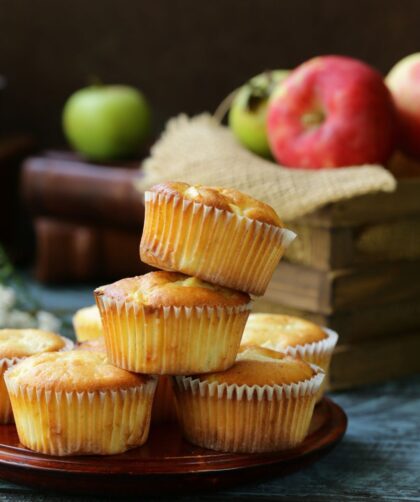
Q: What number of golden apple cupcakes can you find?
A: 8